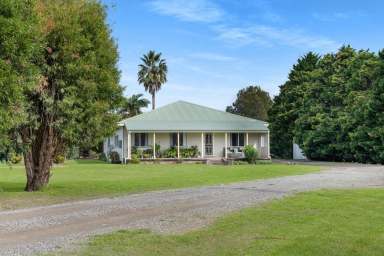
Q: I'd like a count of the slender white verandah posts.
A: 7